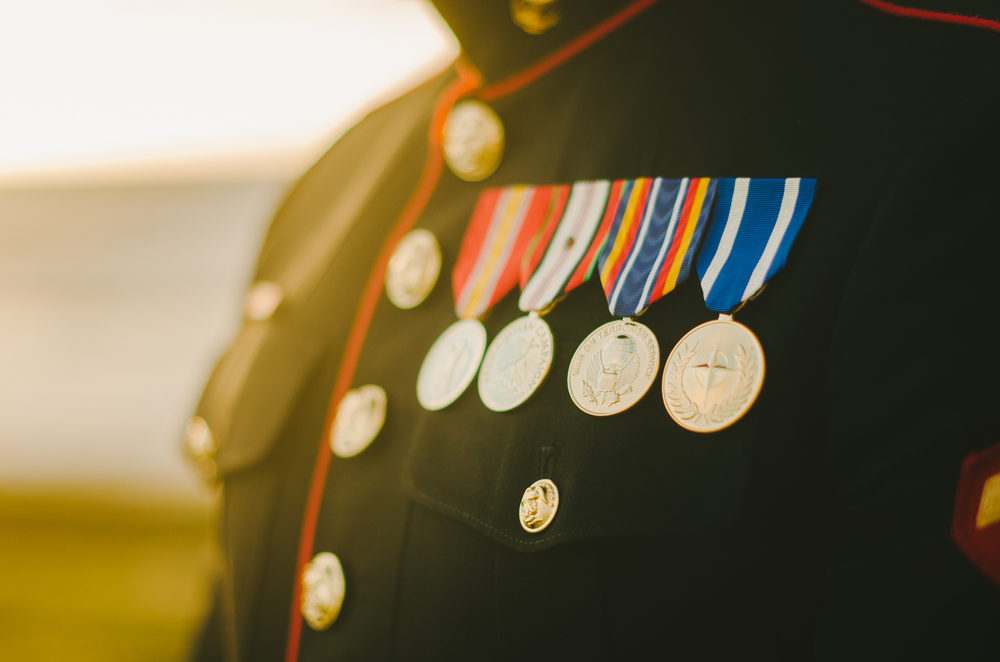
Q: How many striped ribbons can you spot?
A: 4